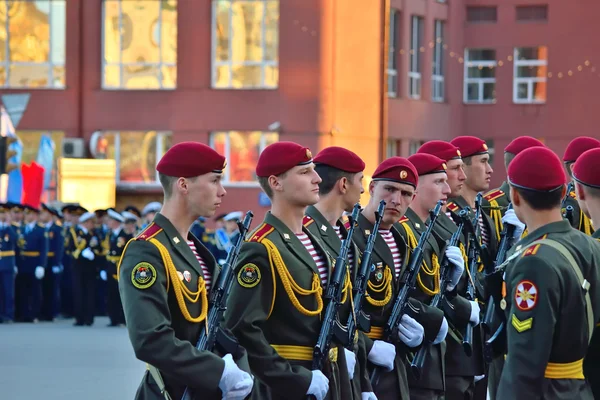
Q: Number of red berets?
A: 11